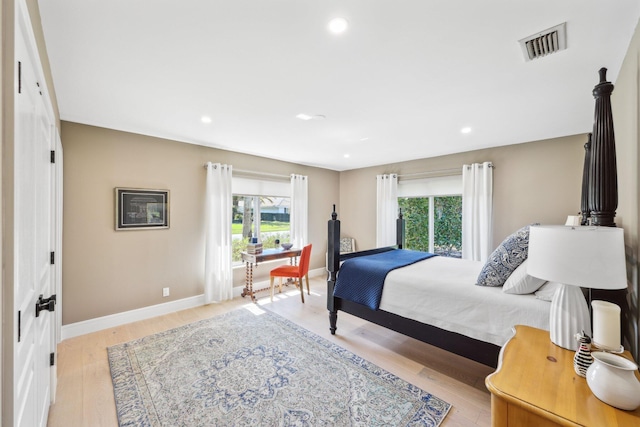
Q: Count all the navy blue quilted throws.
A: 1